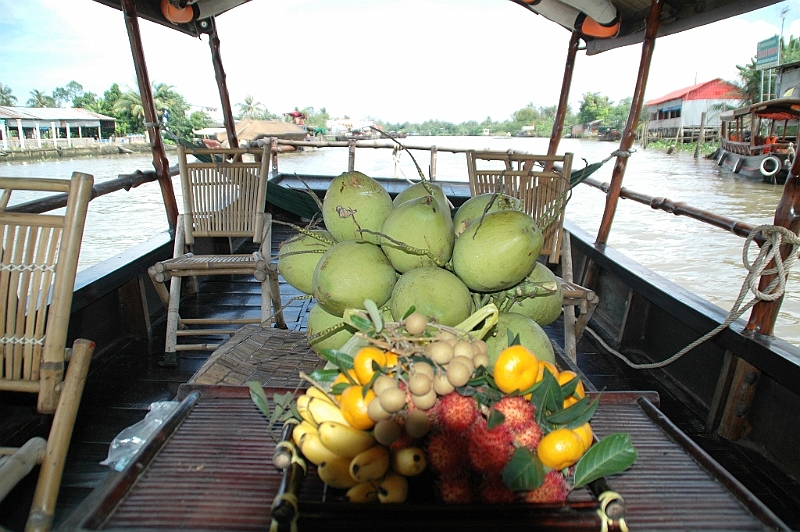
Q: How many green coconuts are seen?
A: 11